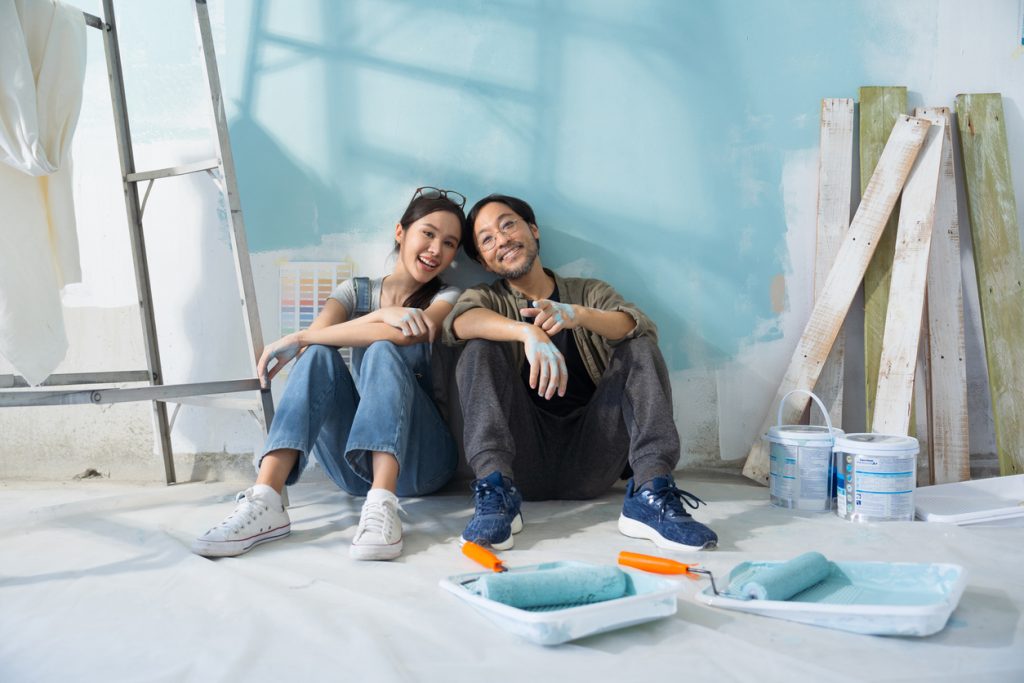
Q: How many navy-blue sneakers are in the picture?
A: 2